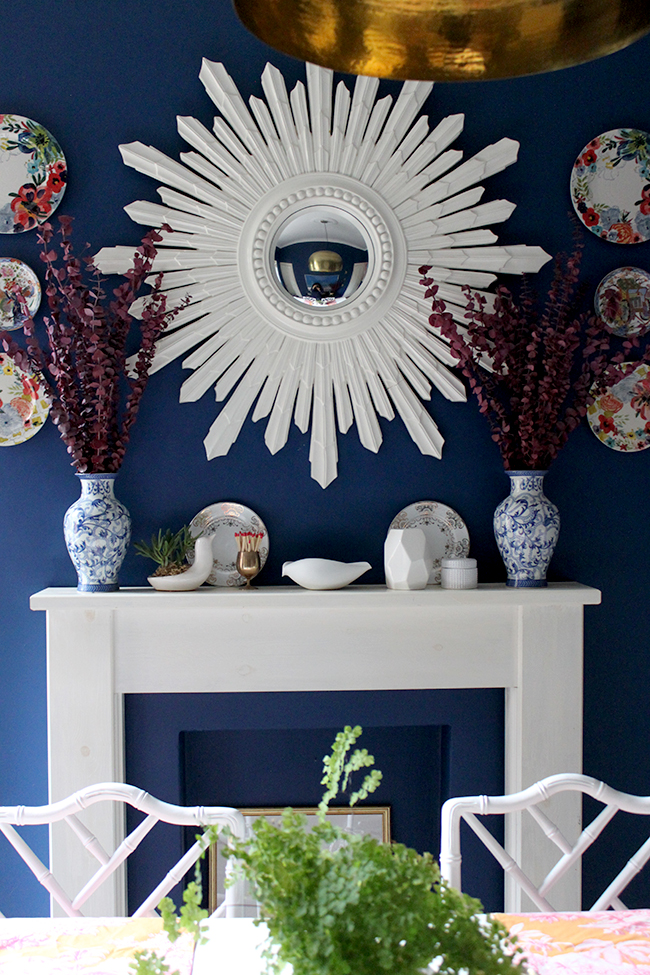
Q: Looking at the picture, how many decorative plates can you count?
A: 8